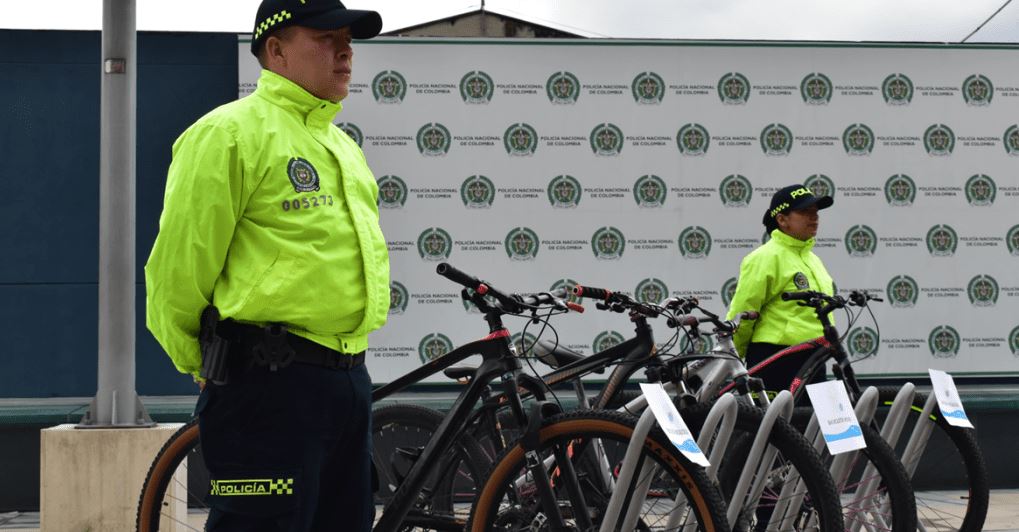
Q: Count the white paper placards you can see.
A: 3